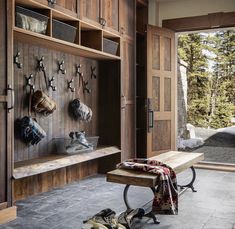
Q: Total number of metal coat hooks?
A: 9